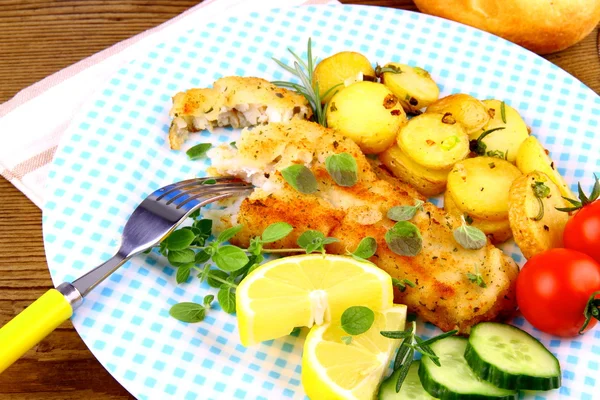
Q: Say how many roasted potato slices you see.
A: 11